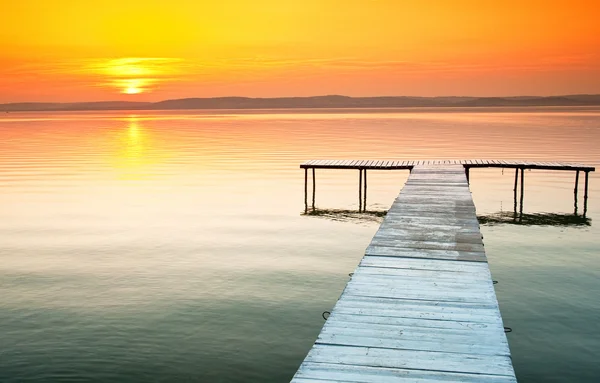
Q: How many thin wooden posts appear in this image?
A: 8